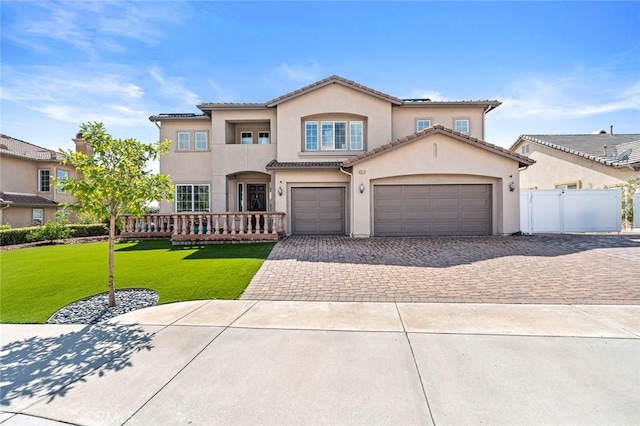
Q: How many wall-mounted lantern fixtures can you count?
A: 3